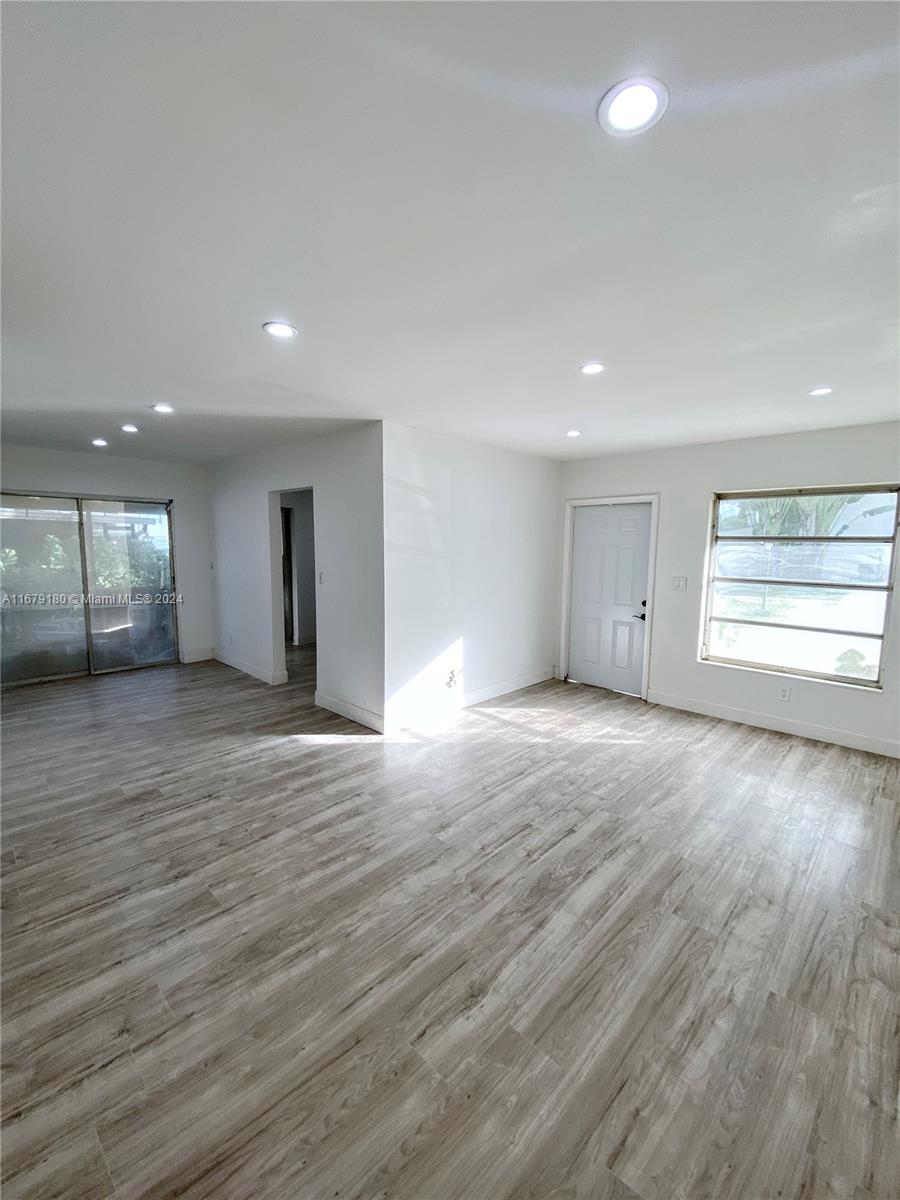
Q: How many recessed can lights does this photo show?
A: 8